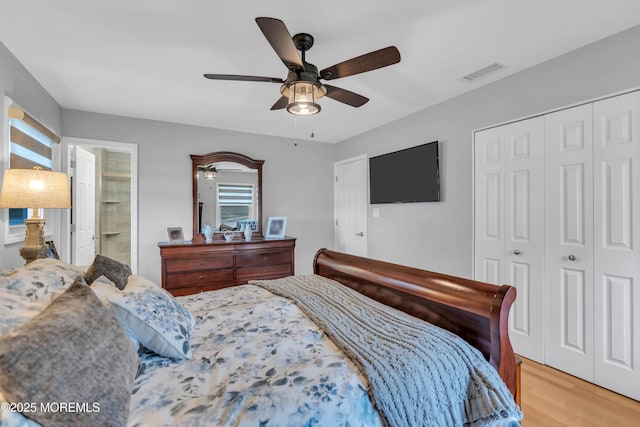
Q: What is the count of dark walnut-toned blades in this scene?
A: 5